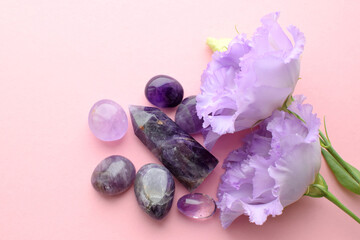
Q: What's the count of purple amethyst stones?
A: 7